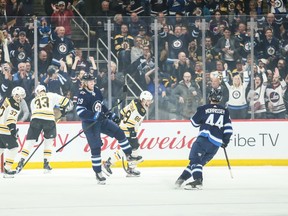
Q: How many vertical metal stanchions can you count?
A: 5